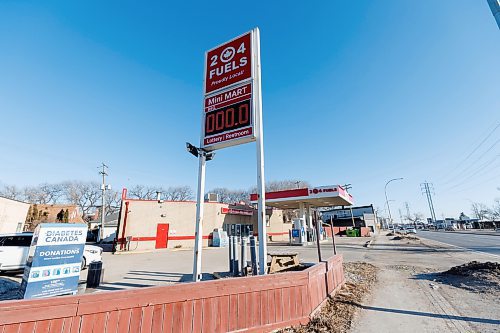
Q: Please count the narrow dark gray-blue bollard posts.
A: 4